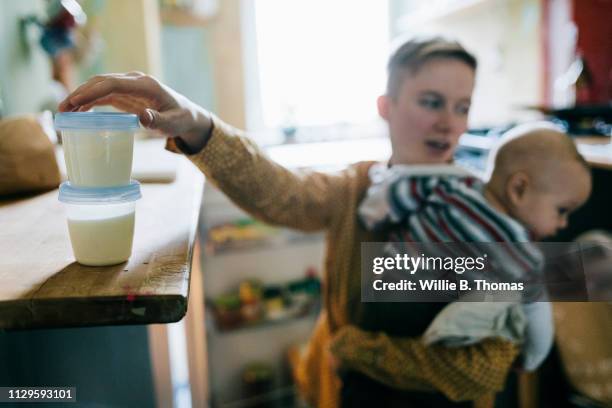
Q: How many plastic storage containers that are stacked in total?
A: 2